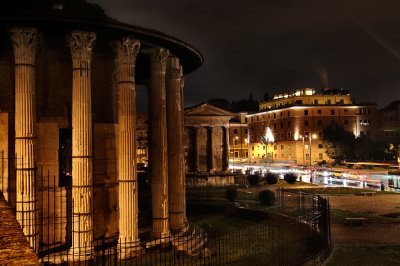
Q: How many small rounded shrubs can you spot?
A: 5